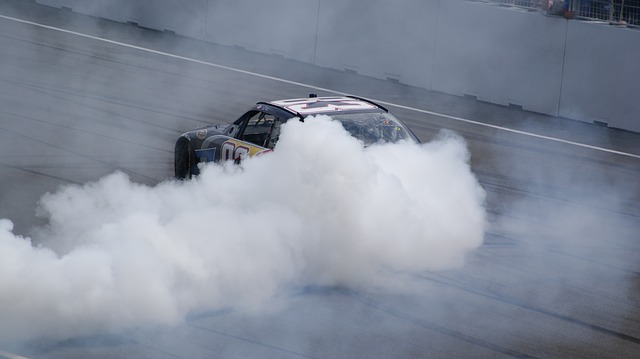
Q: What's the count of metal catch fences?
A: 1